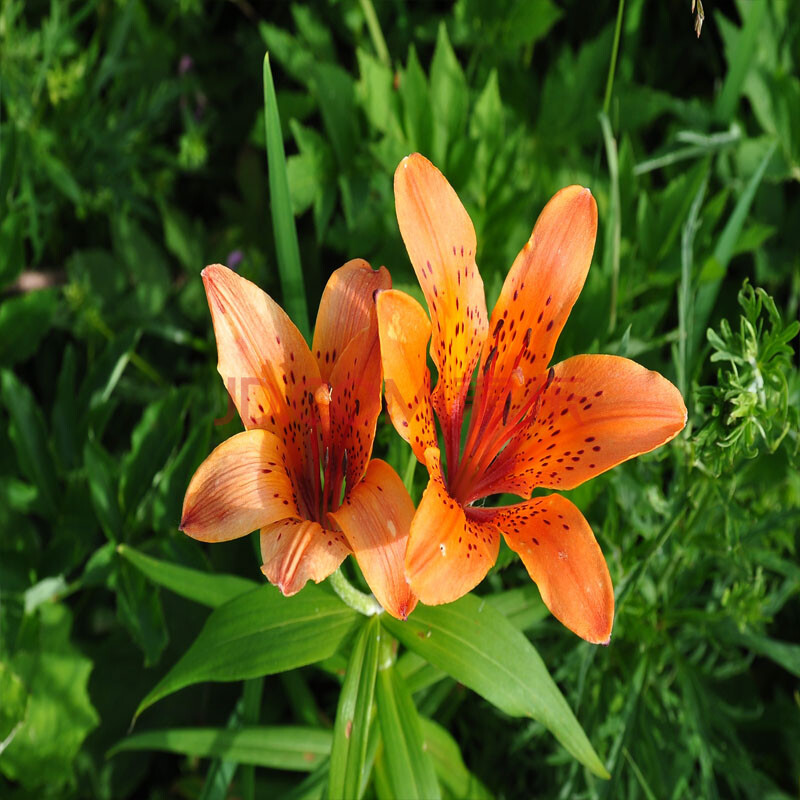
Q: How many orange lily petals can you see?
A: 12